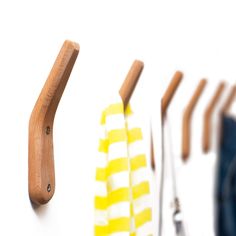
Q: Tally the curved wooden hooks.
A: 6